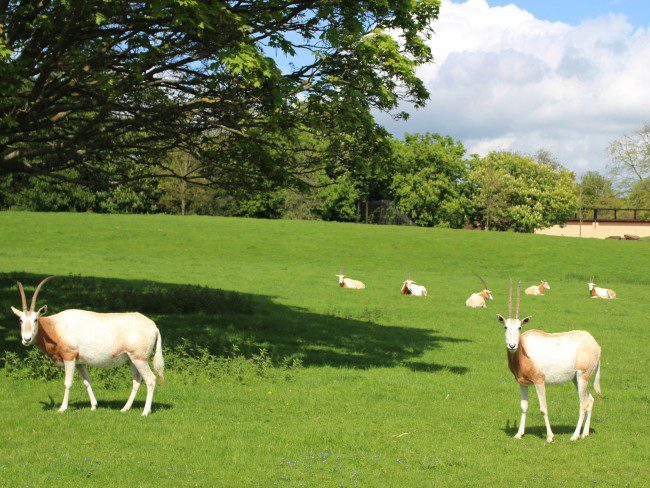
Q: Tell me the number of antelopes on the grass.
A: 7